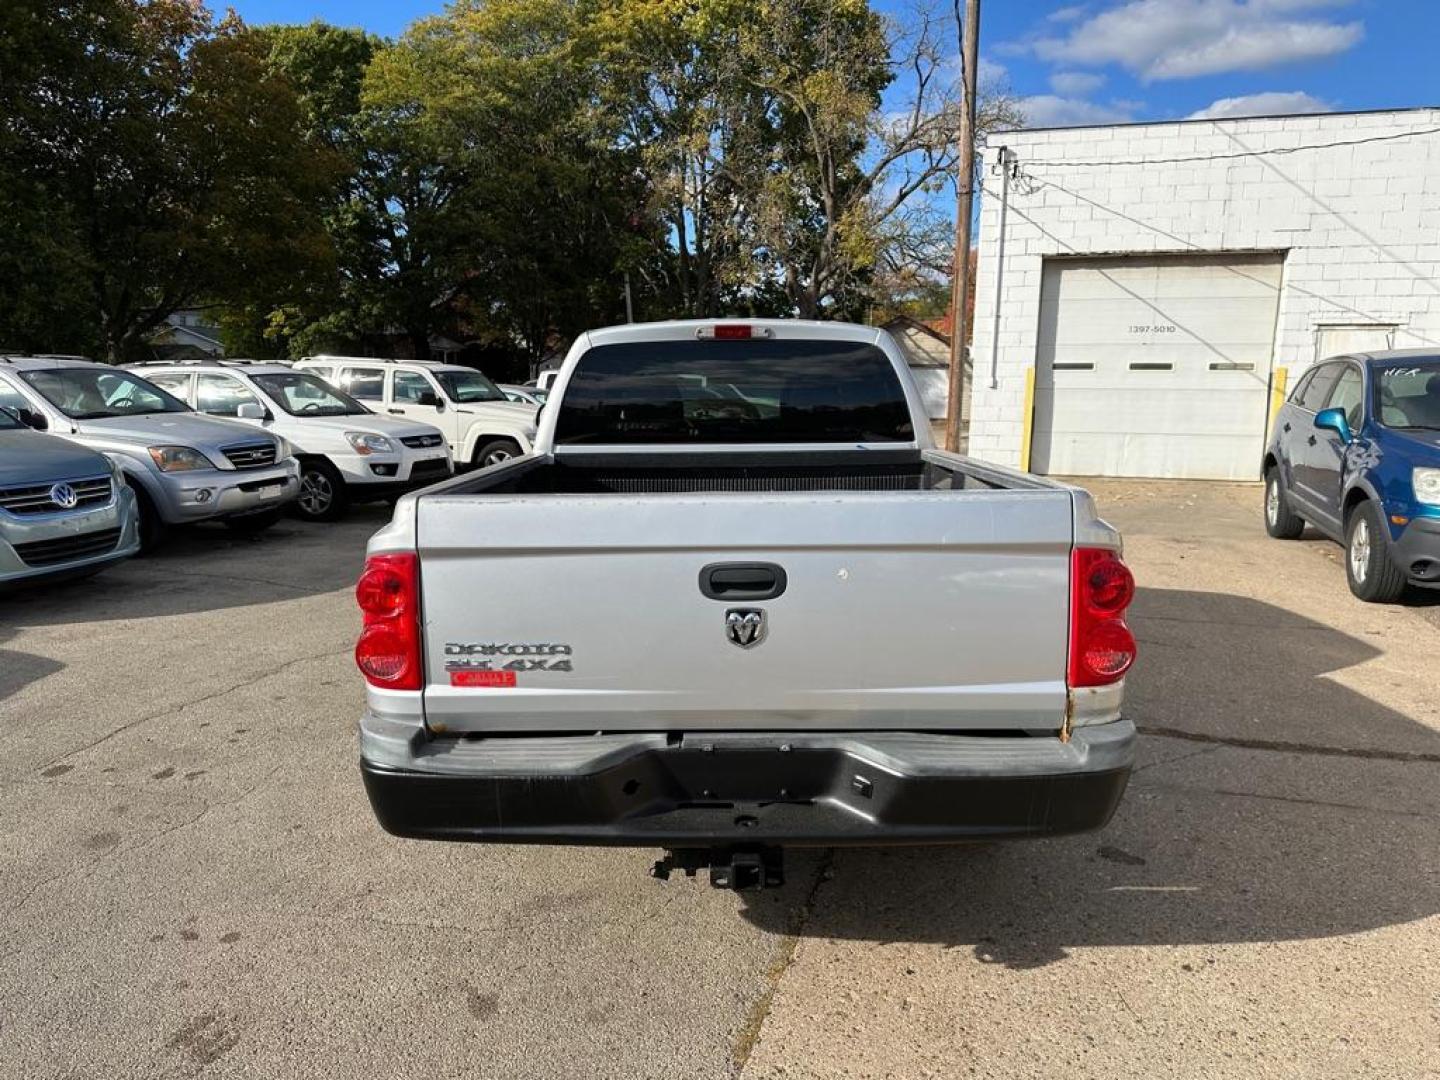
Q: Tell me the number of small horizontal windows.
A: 3